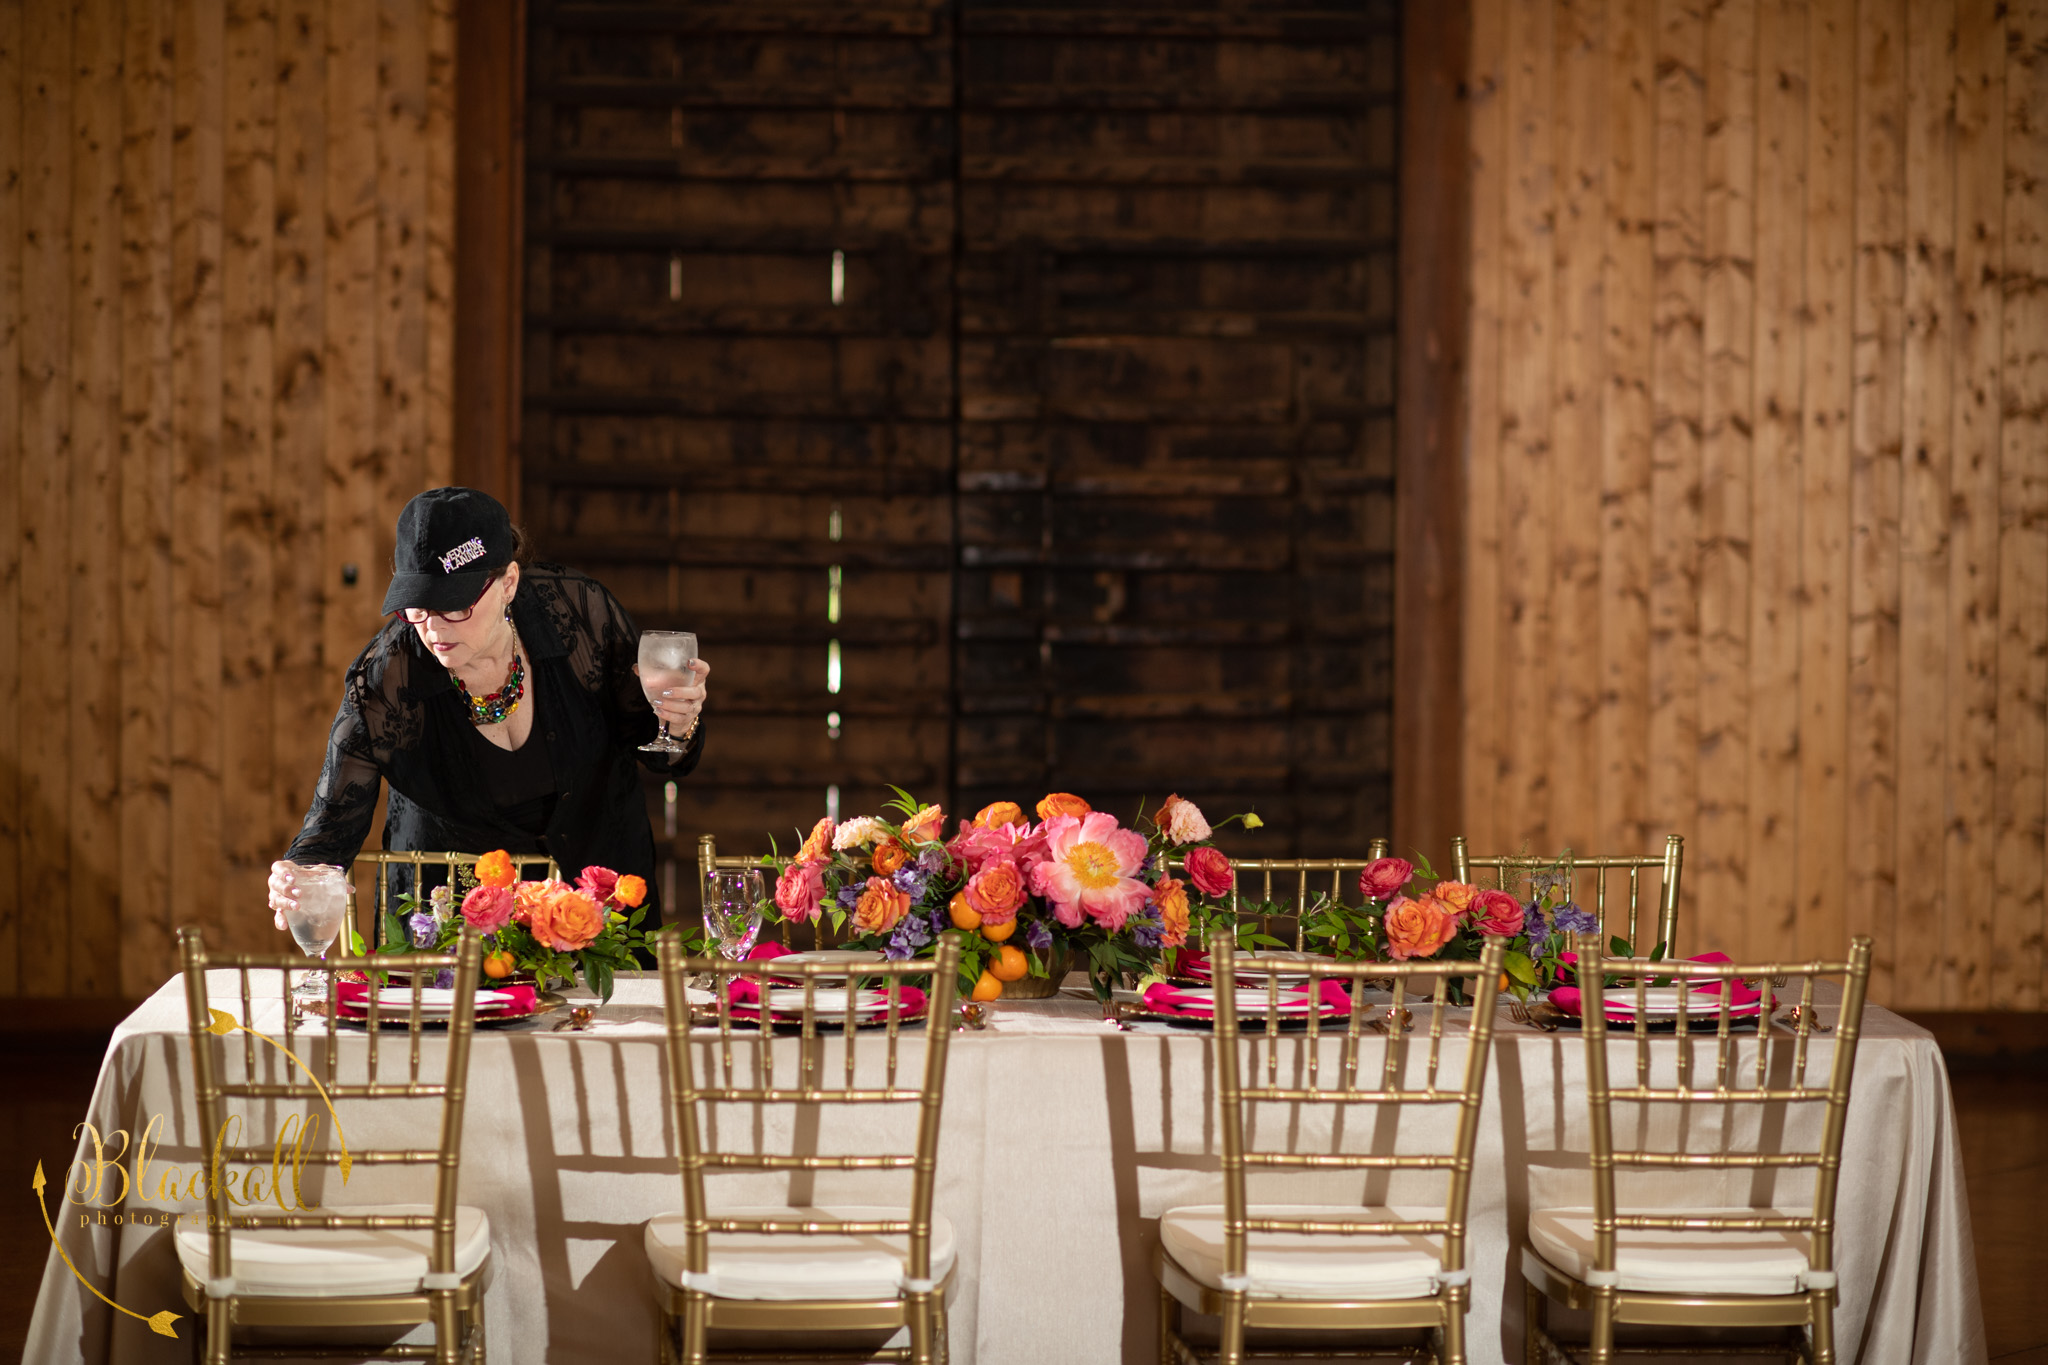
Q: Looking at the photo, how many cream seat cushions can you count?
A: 4